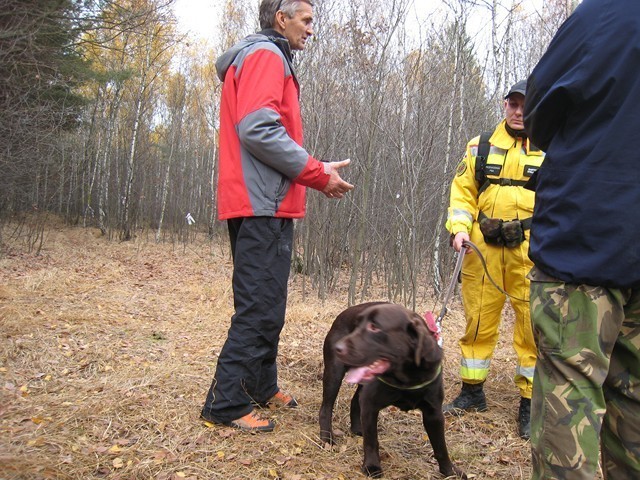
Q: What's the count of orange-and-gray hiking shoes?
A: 2